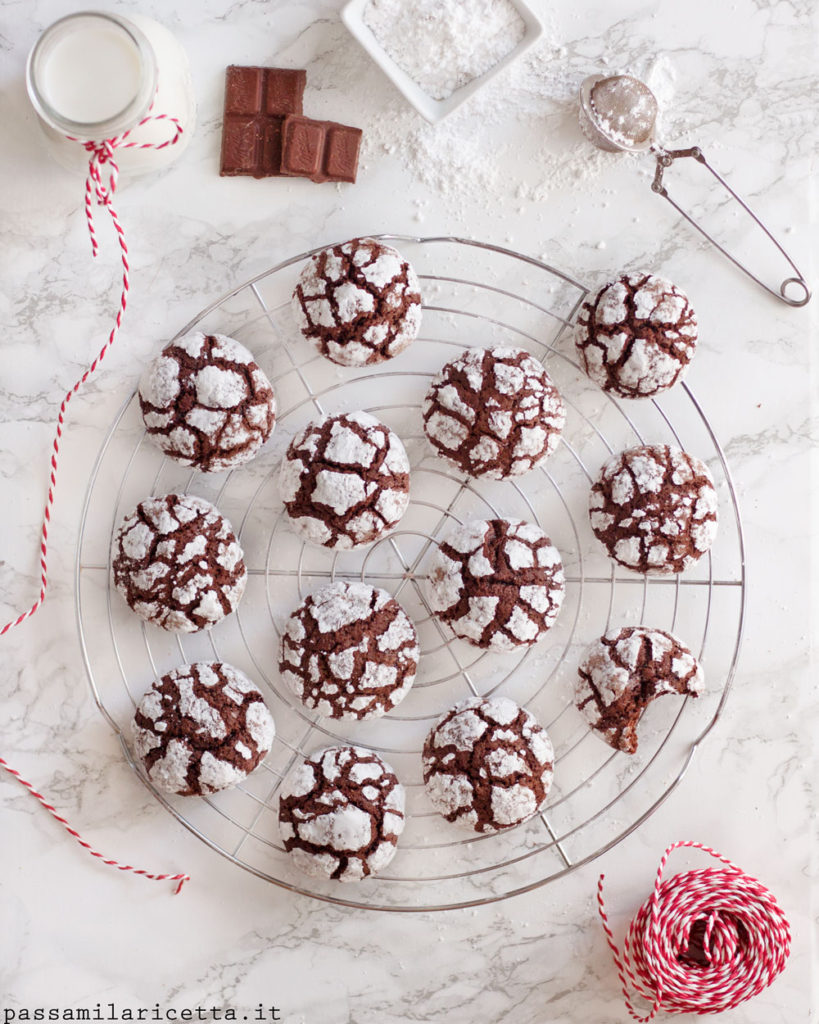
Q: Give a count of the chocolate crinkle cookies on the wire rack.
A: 13